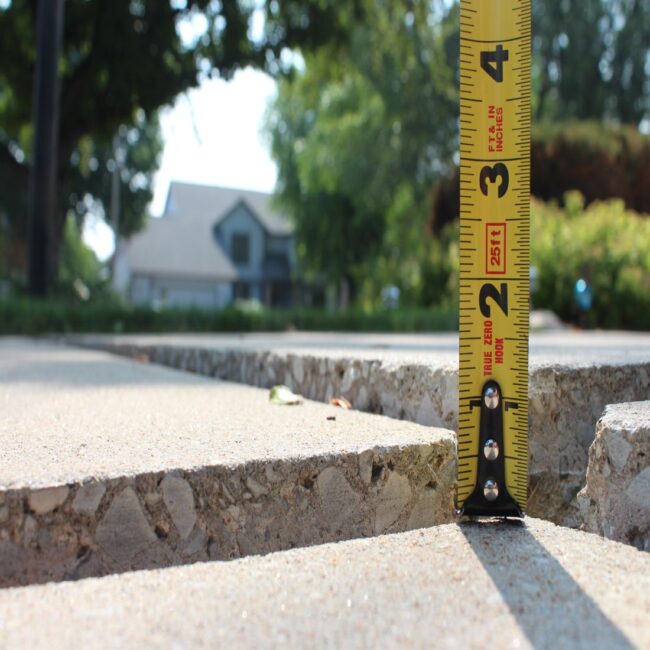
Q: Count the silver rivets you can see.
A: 3